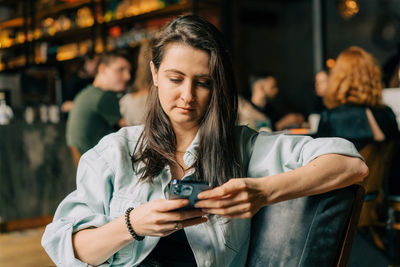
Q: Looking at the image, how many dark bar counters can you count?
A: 1